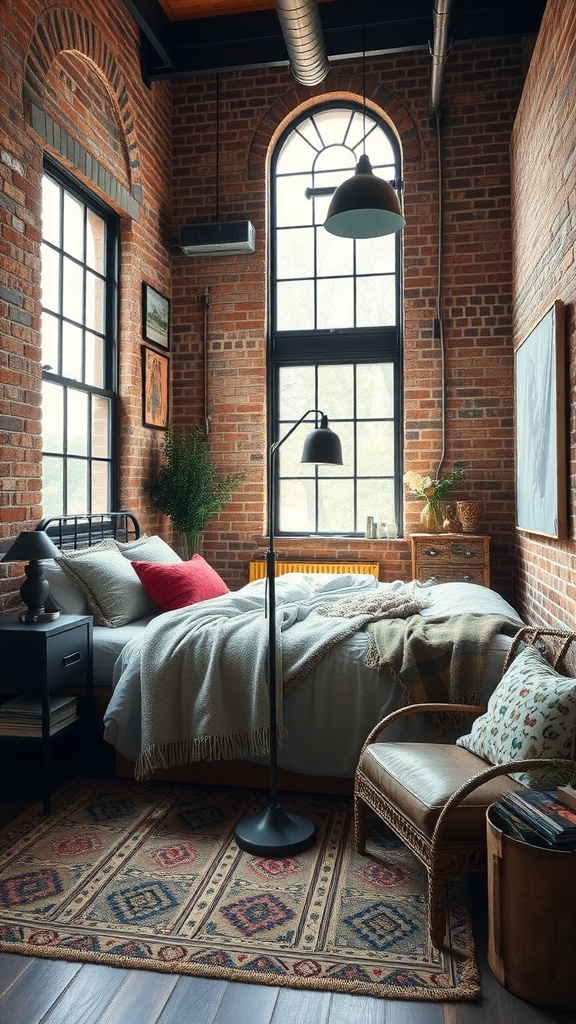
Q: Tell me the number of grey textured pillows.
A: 2